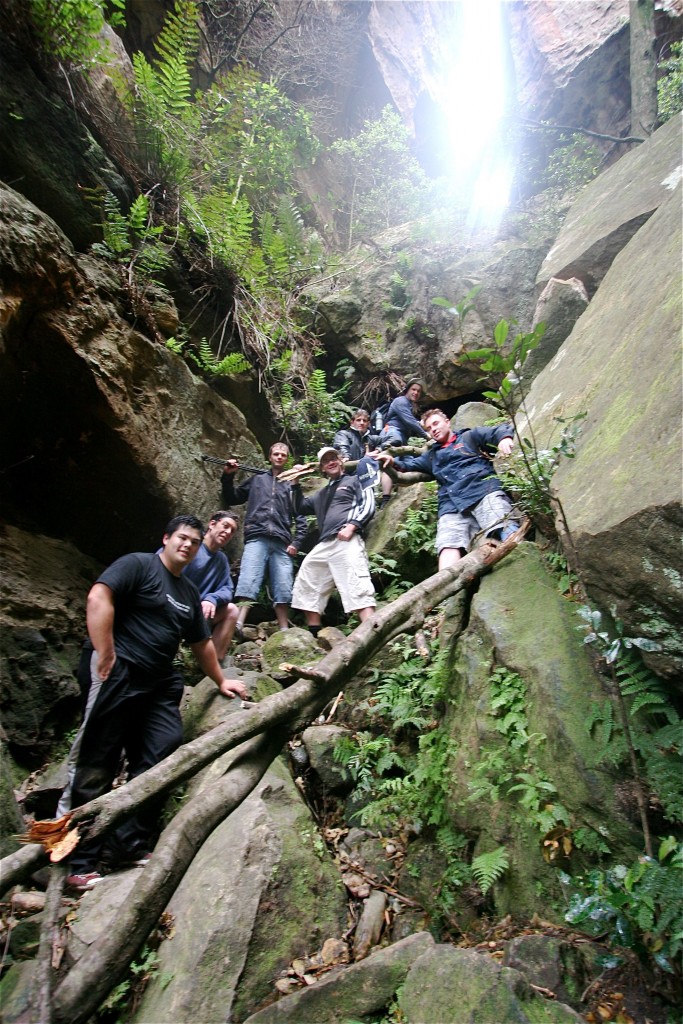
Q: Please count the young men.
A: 7